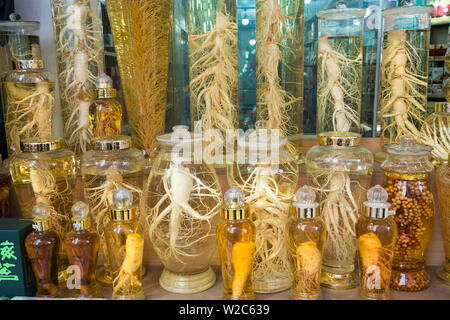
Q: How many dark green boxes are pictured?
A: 1